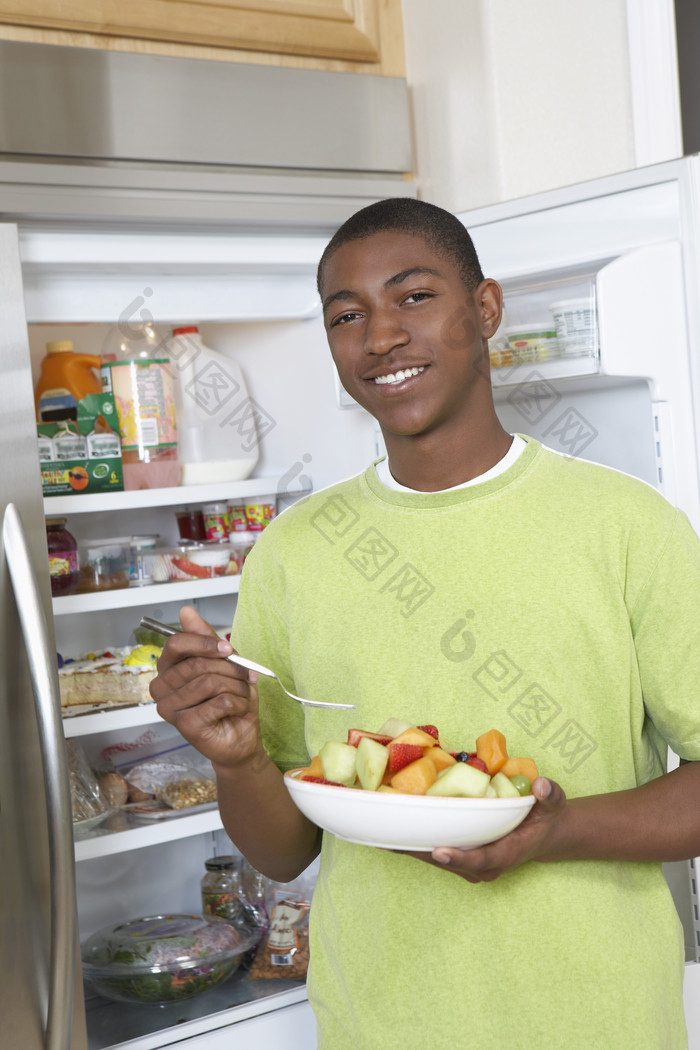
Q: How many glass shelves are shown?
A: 5